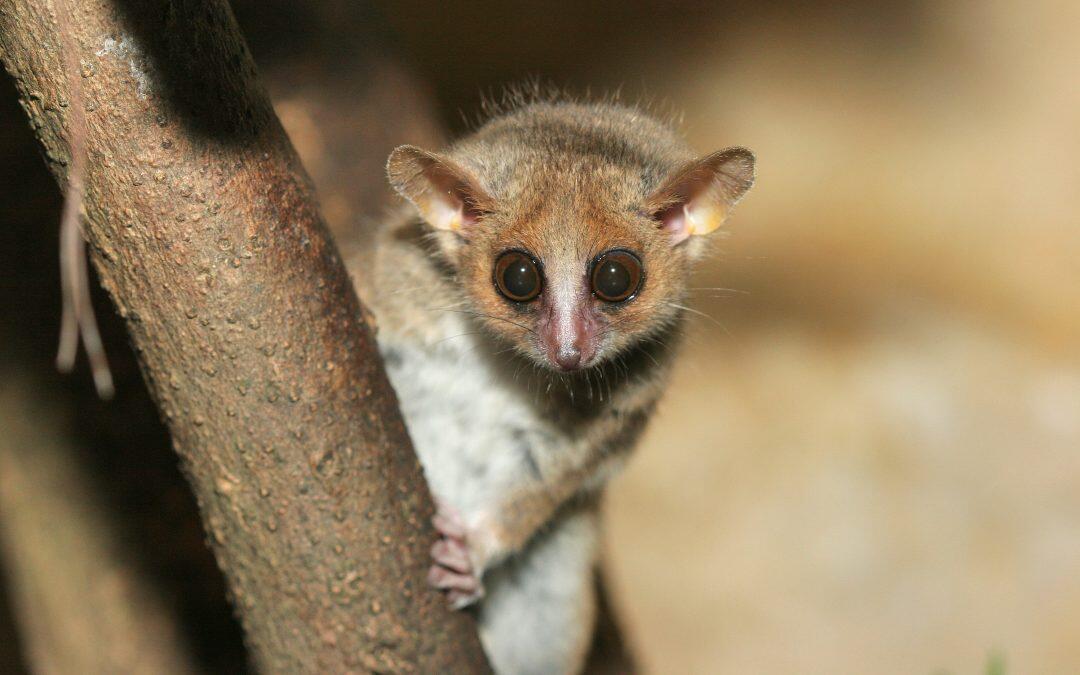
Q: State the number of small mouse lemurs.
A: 1